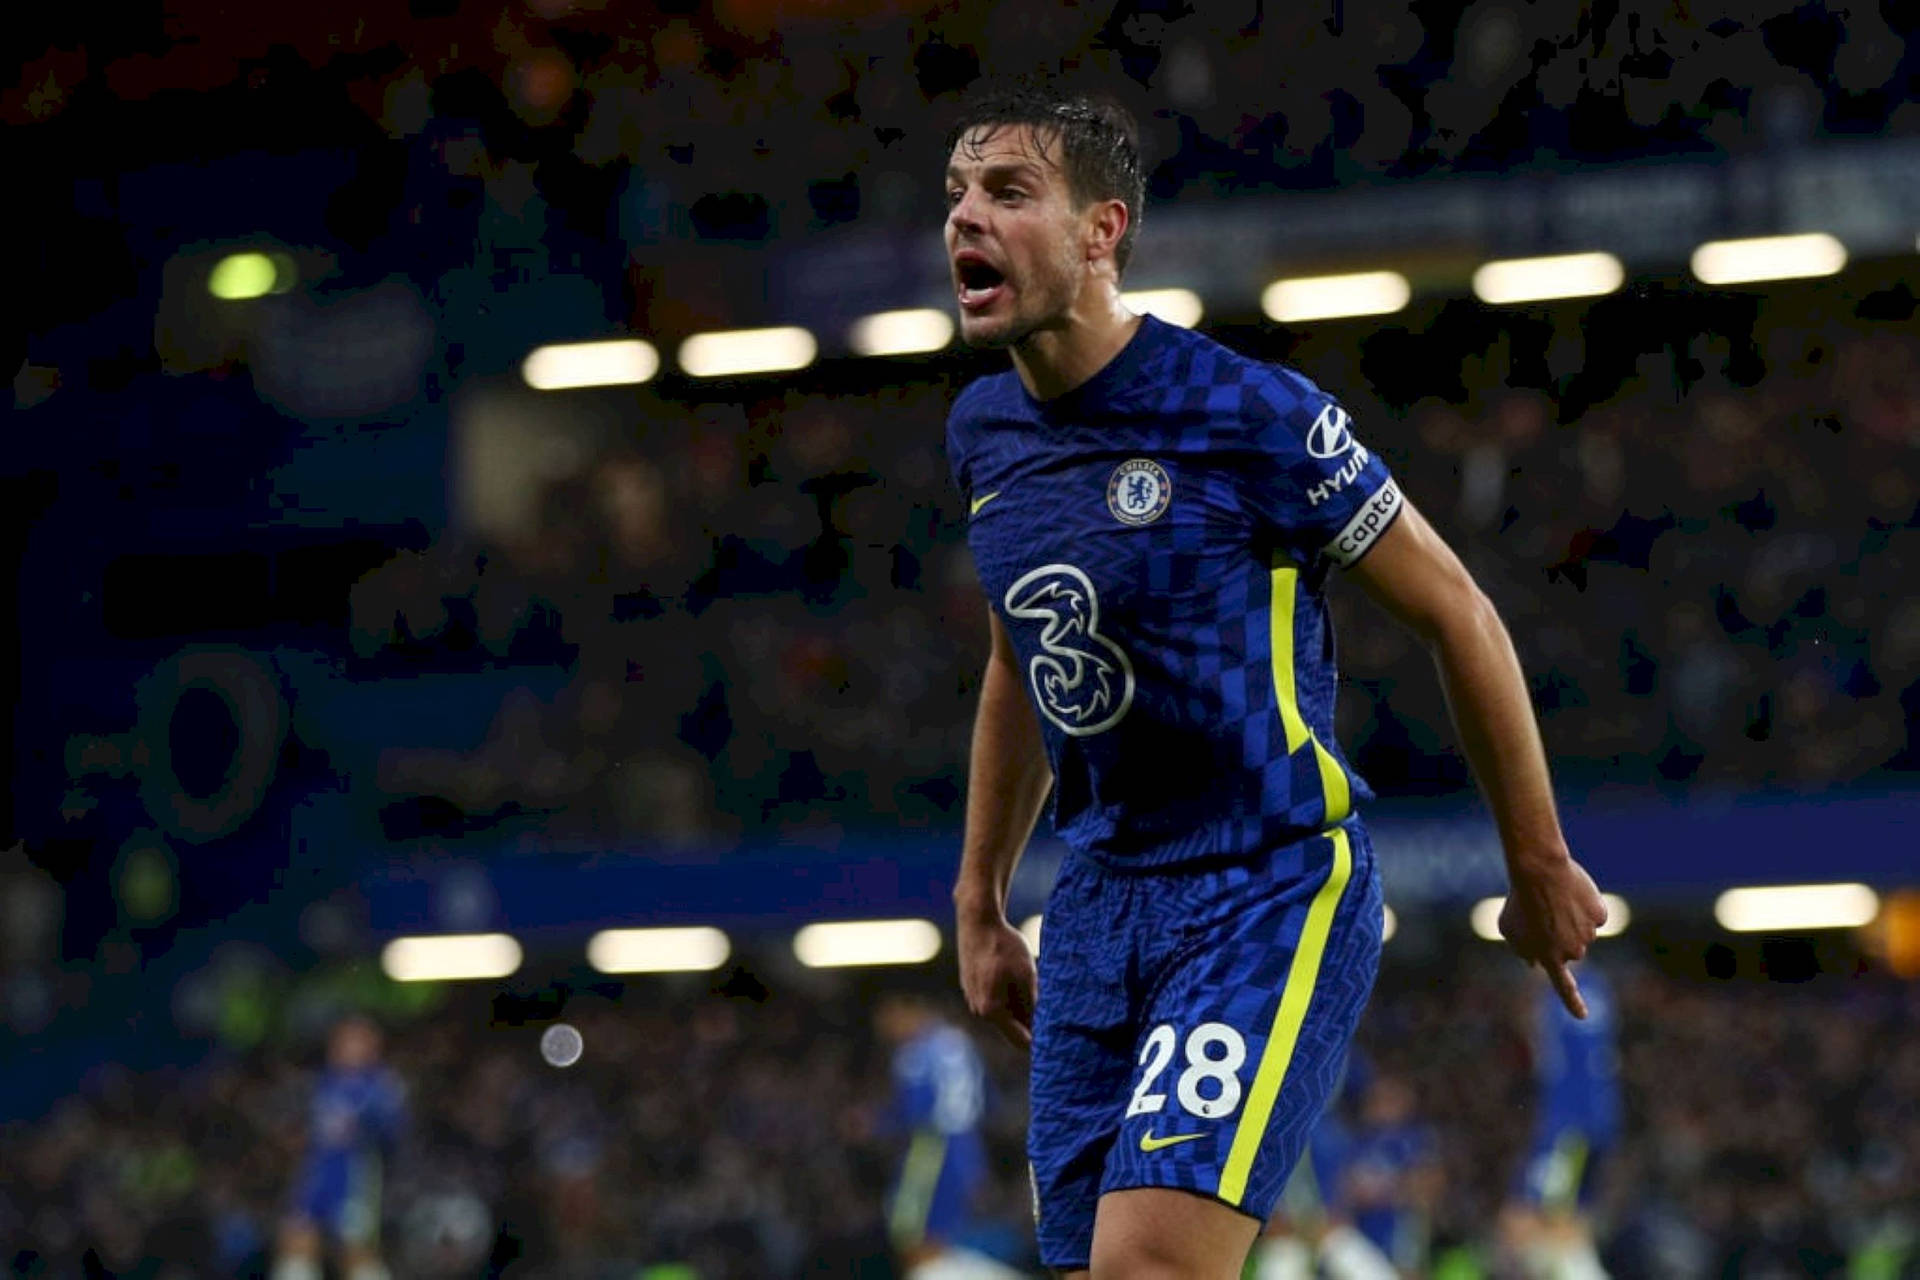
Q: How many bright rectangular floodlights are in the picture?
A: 14